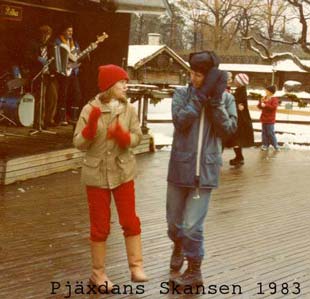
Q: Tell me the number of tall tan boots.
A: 2